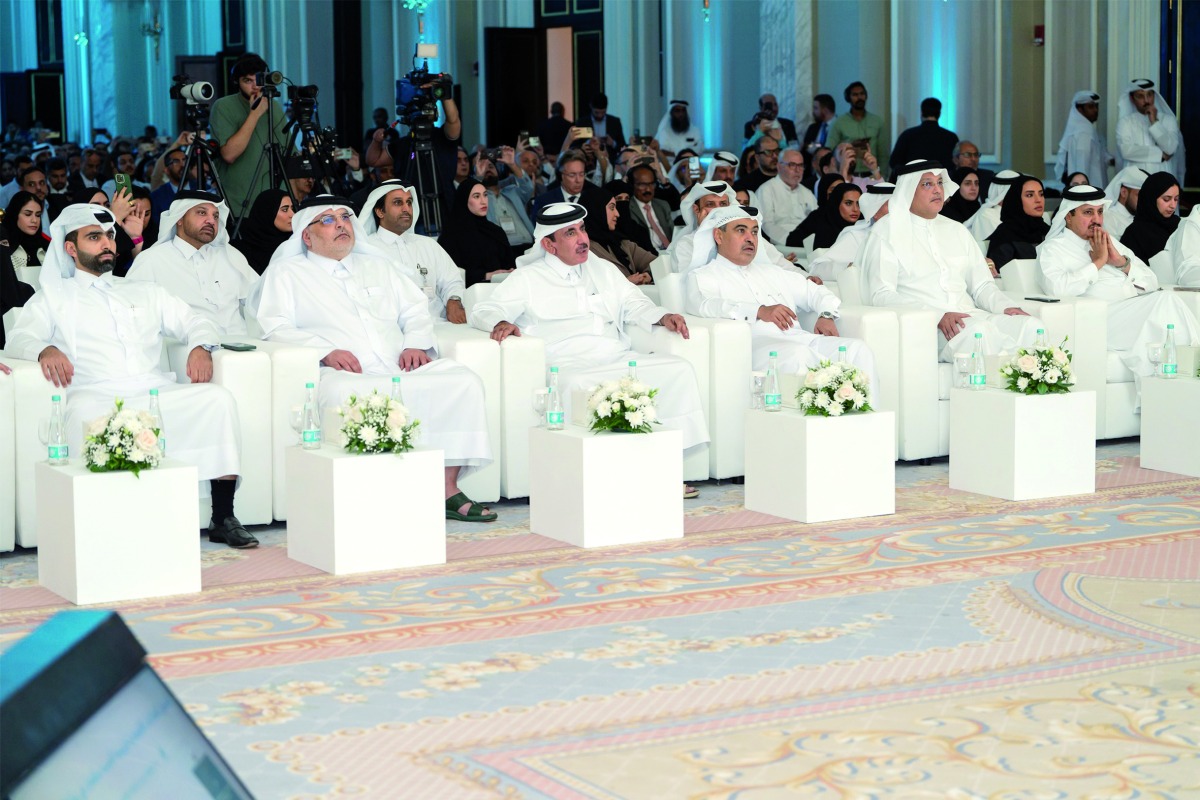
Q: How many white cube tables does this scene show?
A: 6